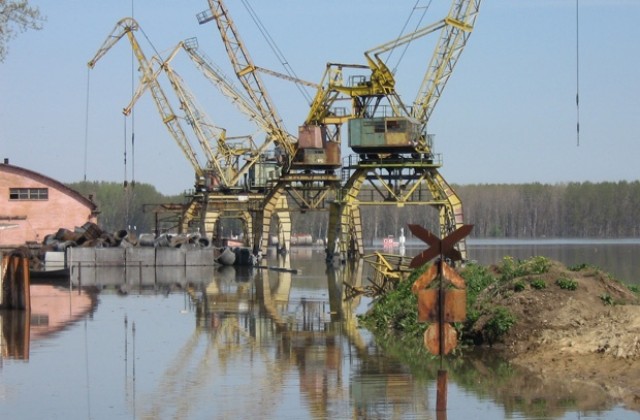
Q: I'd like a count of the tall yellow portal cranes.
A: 4